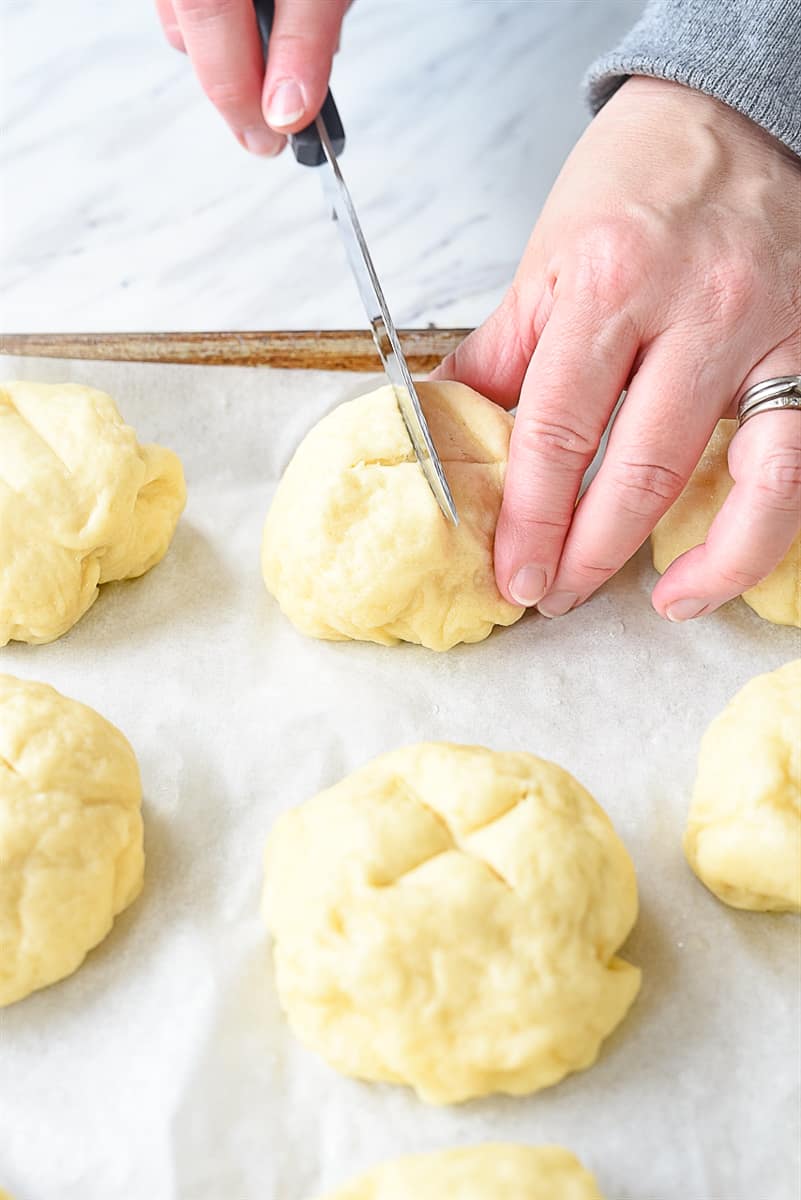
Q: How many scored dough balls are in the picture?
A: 4